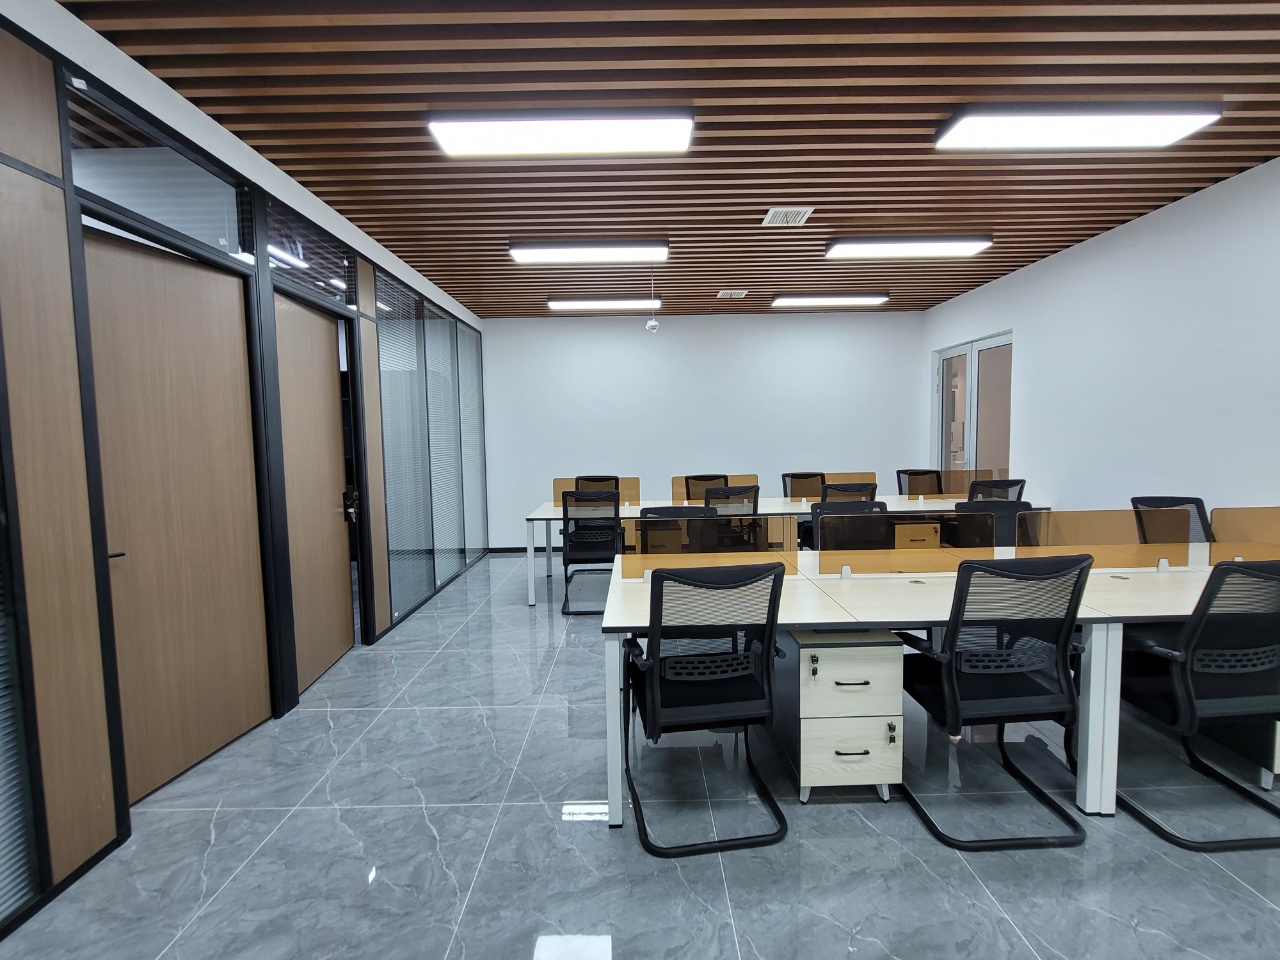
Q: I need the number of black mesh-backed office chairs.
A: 15